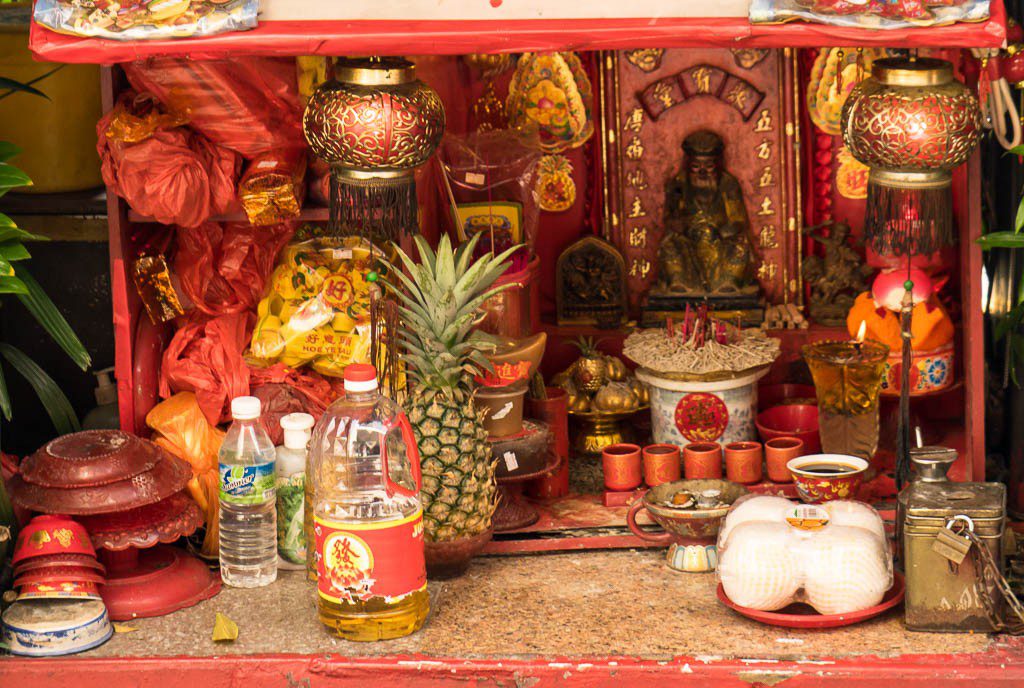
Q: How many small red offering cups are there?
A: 5